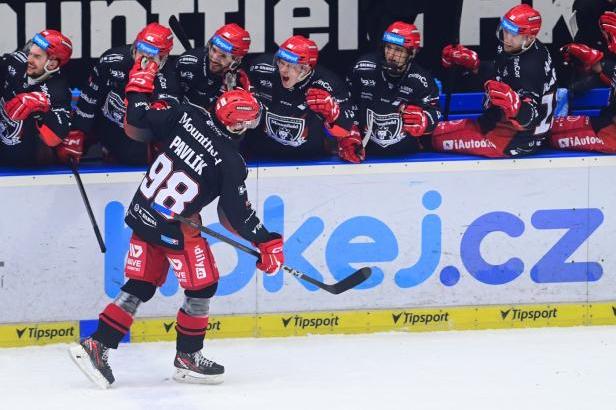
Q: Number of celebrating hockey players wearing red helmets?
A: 7